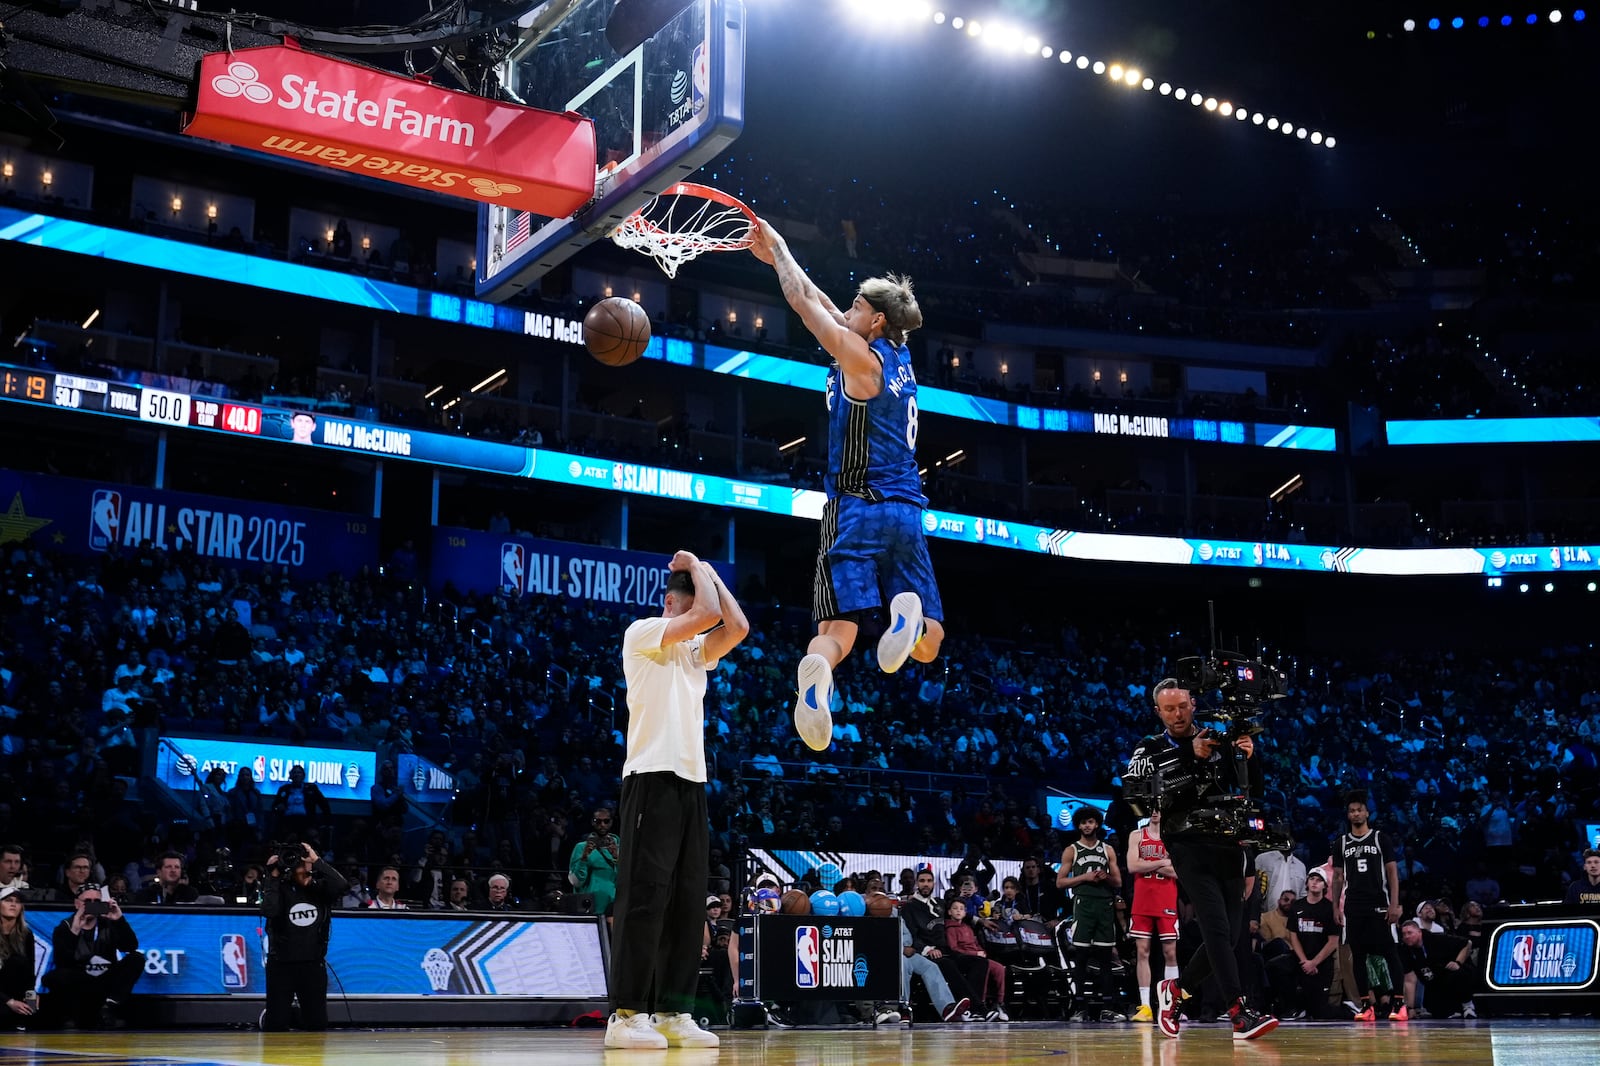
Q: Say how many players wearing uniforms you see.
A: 4